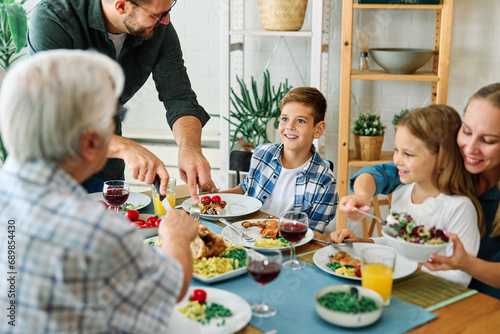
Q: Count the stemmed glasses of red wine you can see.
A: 3